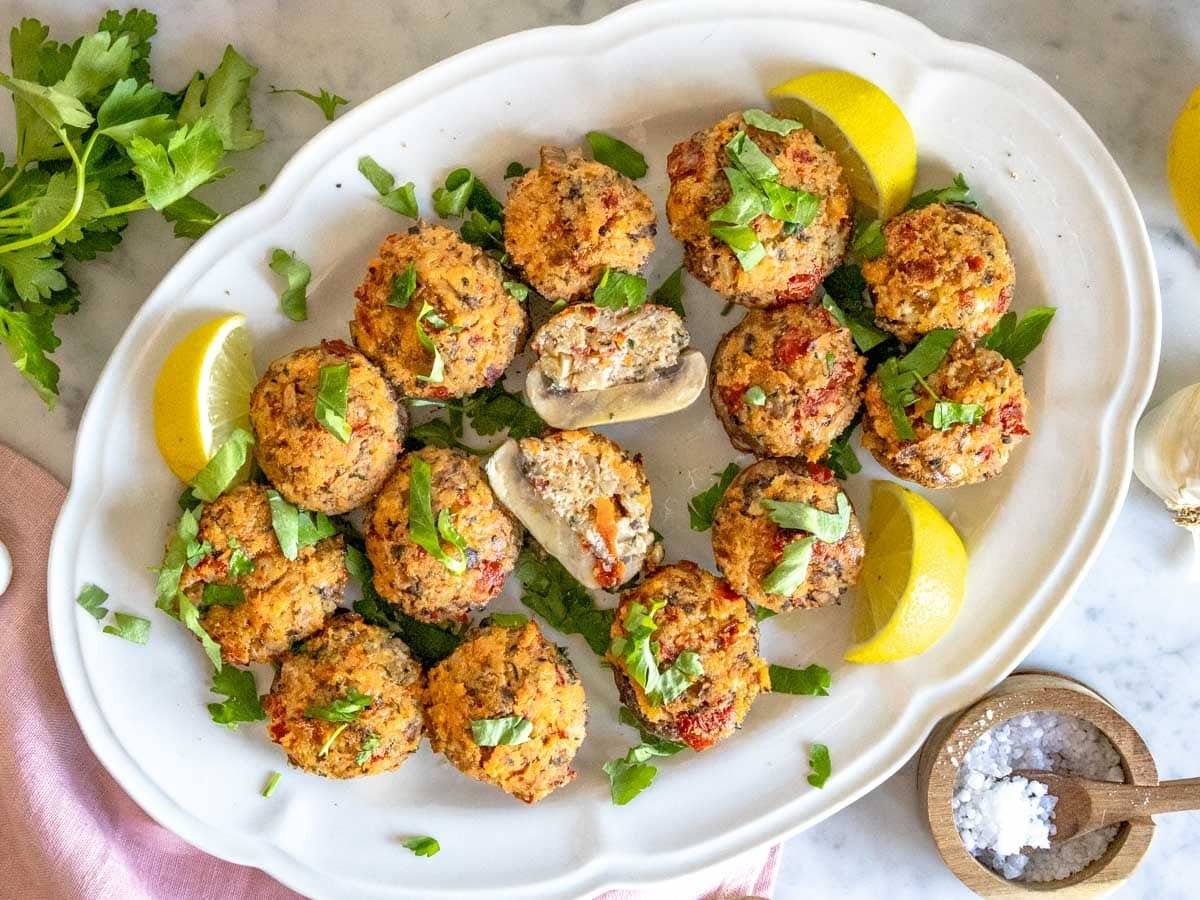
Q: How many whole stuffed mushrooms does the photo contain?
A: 13